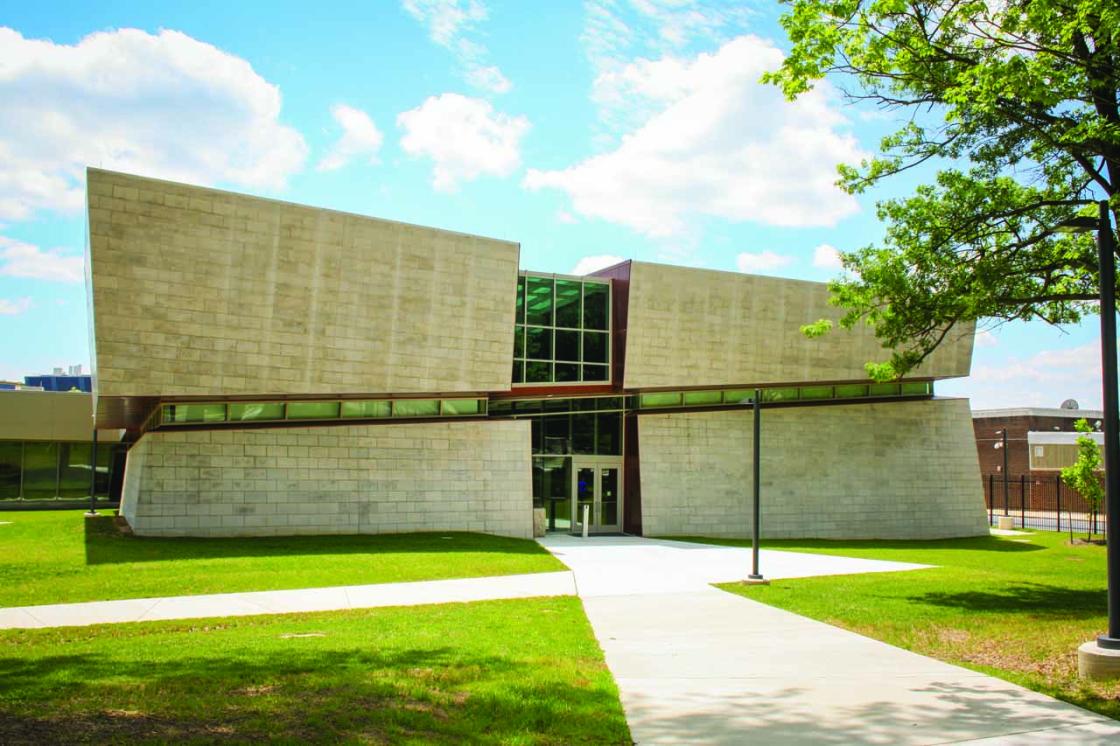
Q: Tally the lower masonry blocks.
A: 2